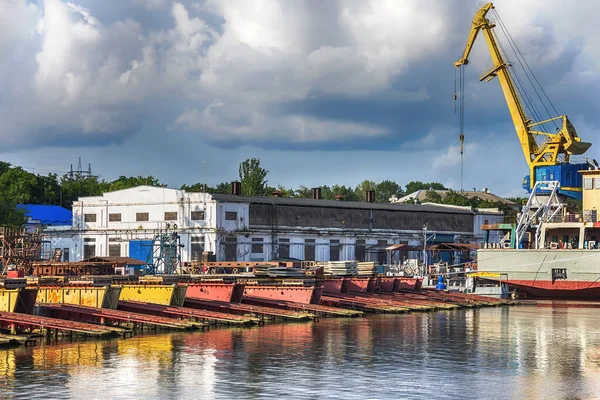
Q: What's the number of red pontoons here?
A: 6